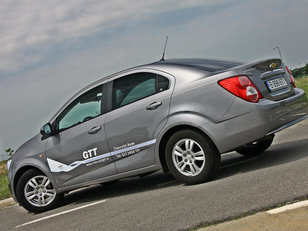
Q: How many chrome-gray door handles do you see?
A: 2